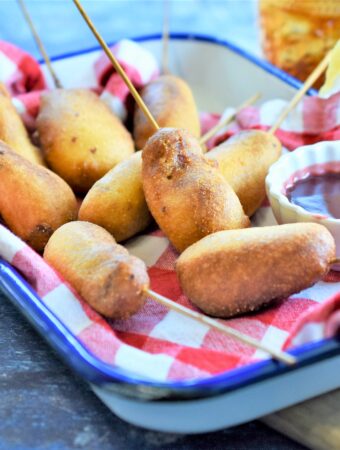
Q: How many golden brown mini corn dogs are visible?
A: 9